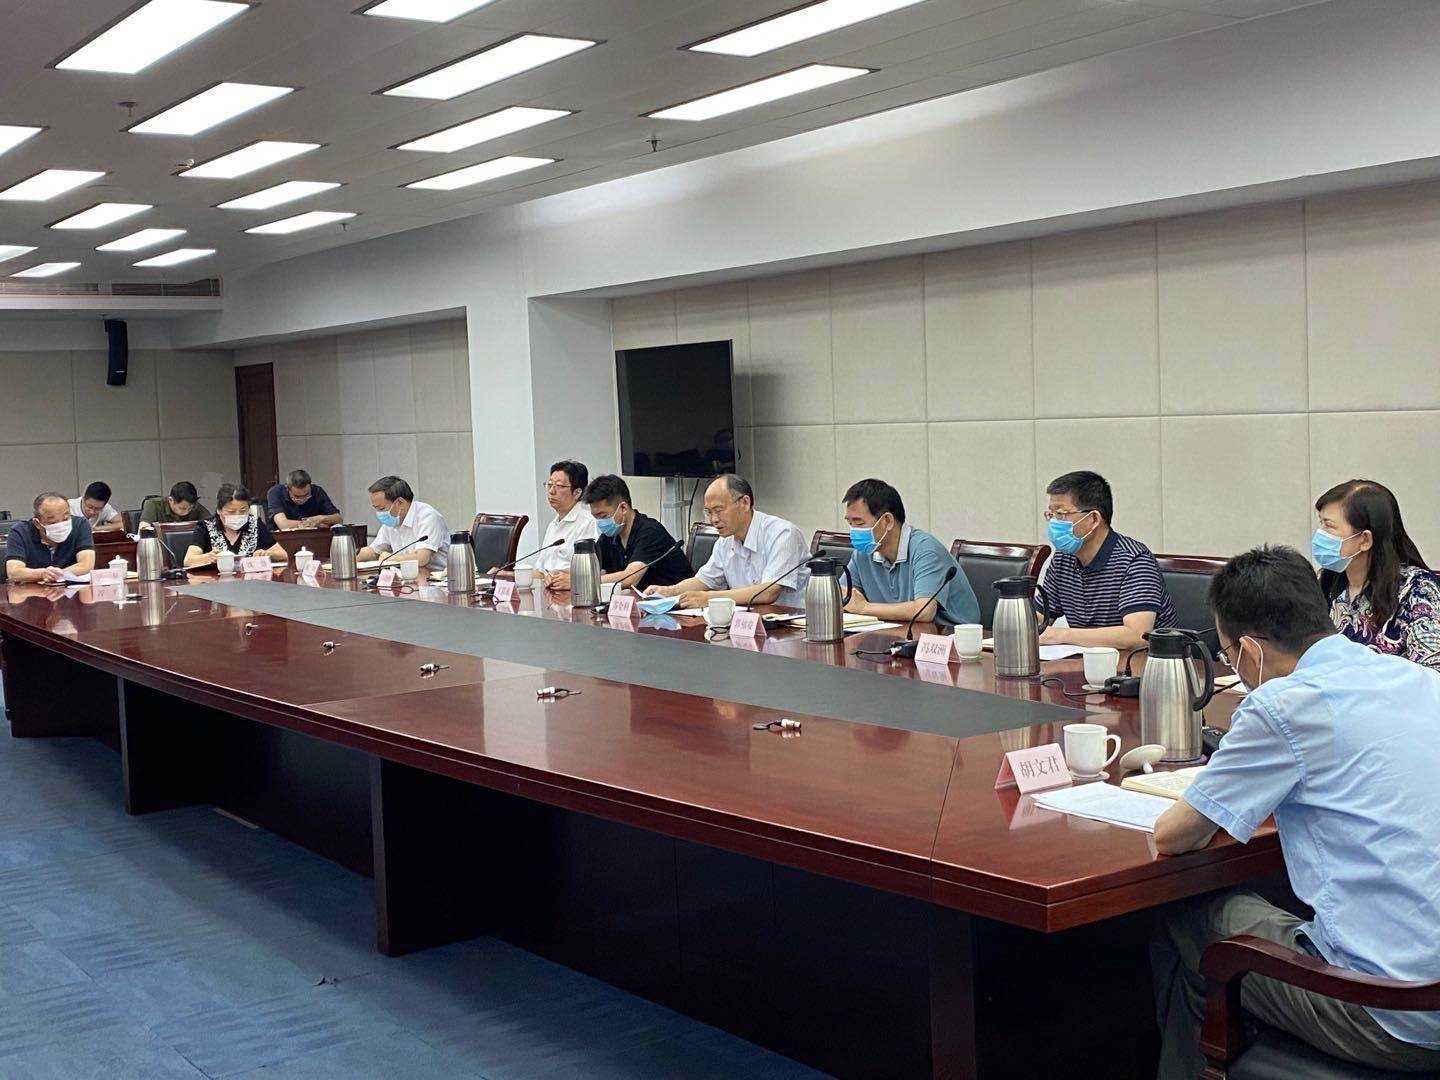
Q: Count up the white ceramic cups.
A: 10